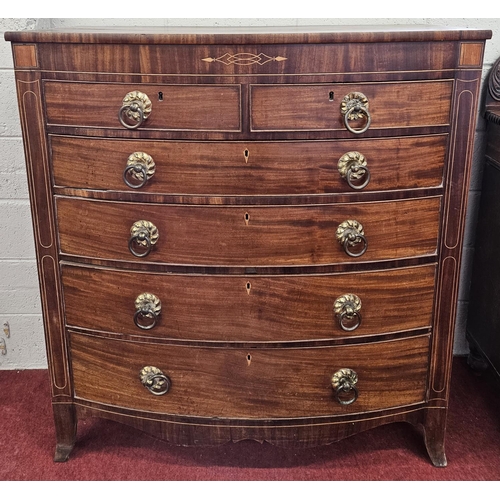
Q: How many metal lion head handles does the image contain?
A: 10